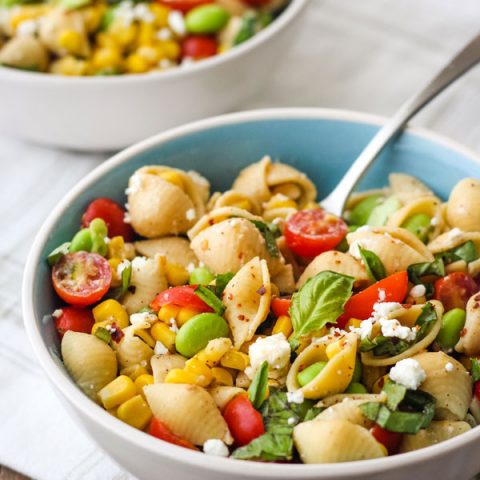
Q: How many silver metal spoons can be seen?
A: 1